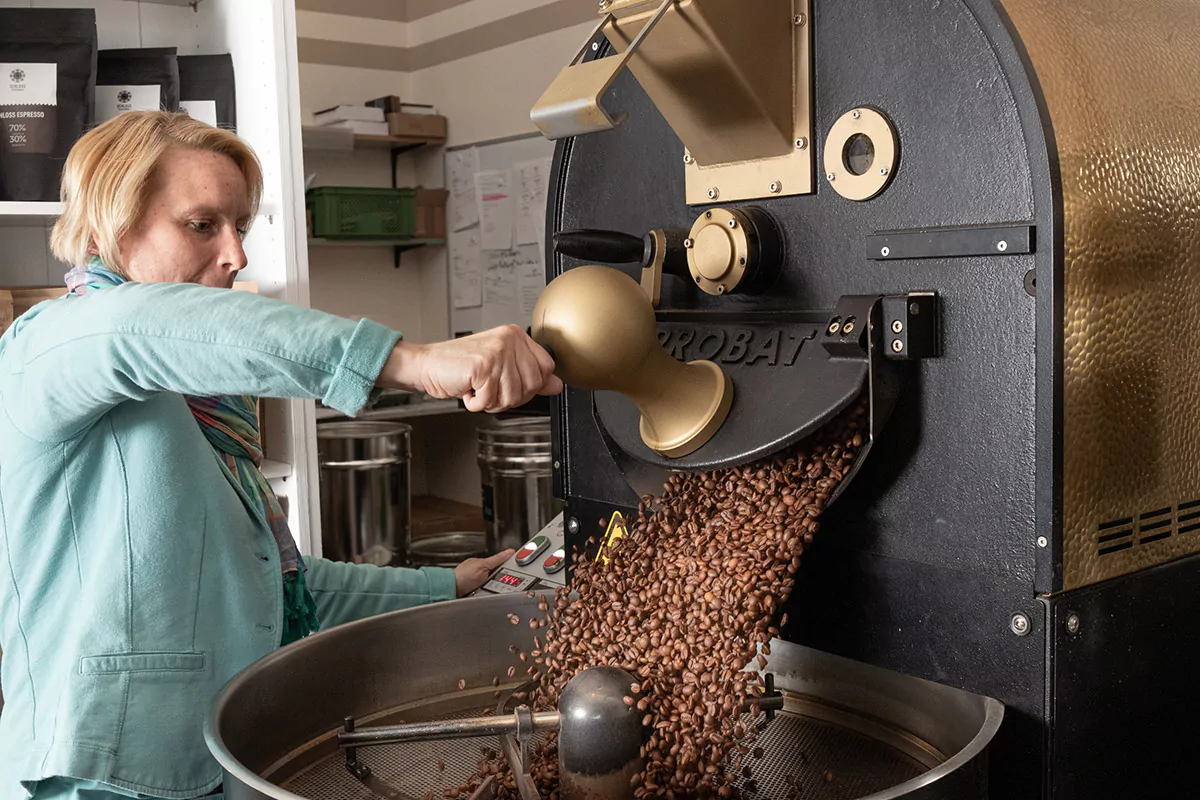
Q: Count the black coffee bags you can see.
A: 3